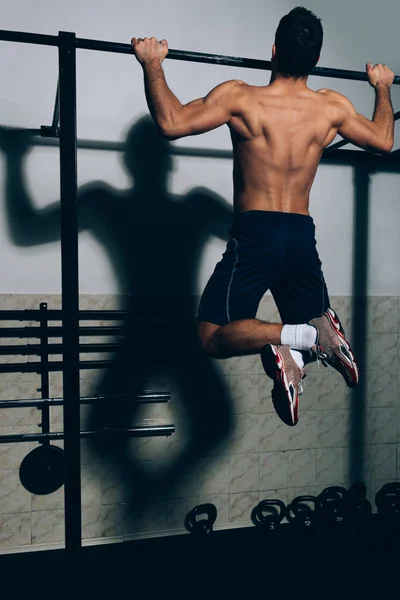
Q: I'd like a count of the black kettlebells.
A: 6